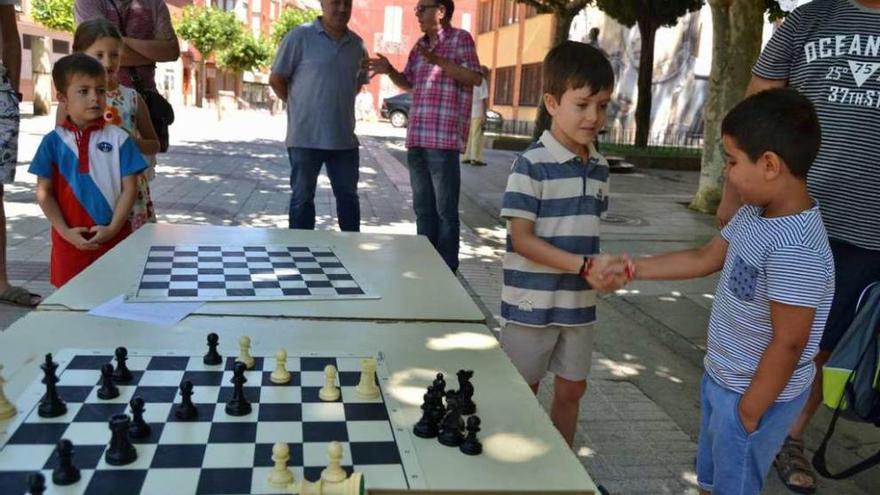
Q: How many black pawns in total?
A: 8